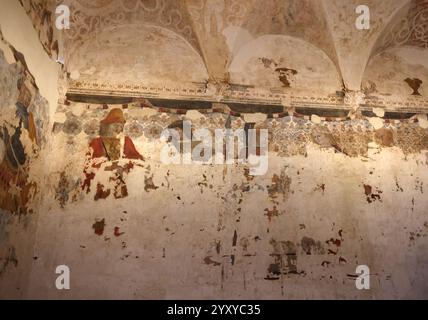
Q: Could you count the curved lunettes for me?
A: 3